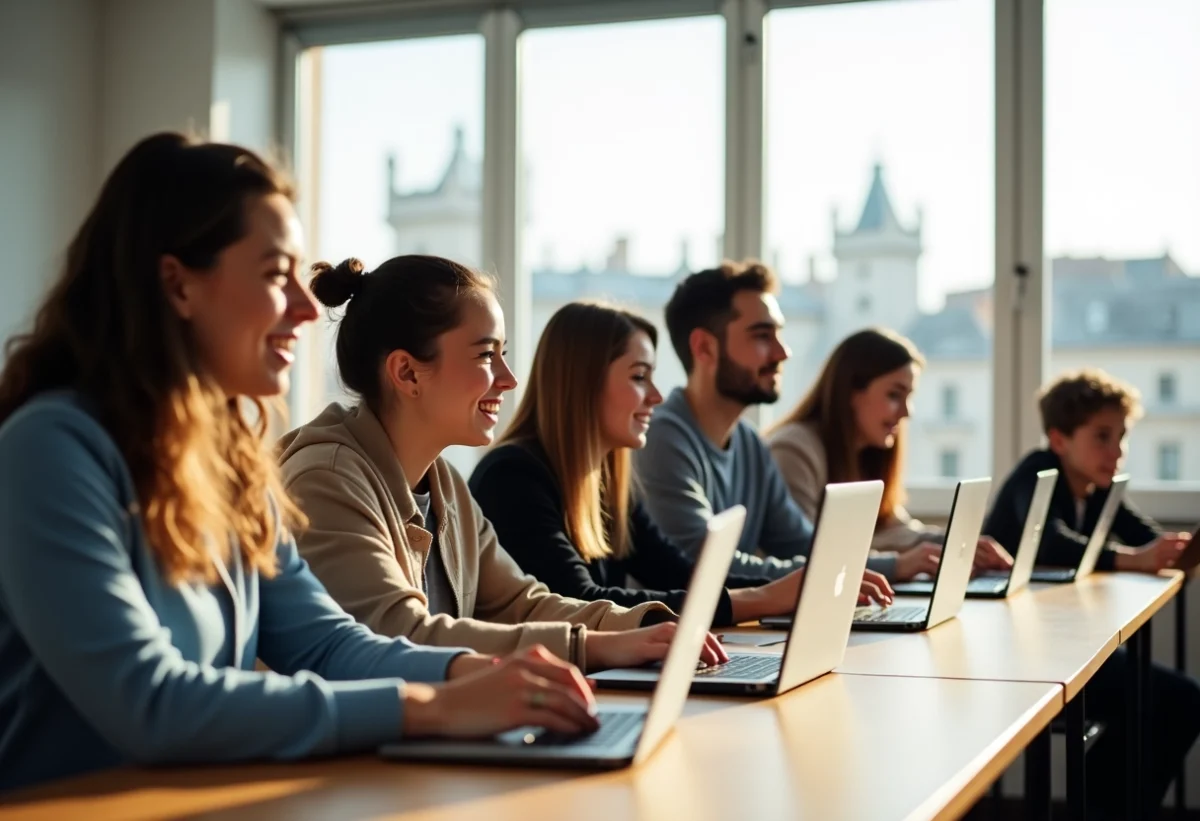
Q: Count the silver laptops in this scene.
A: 5